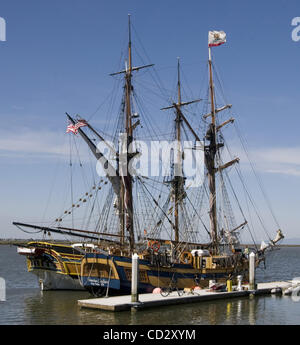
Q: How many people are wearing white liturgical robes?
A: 0